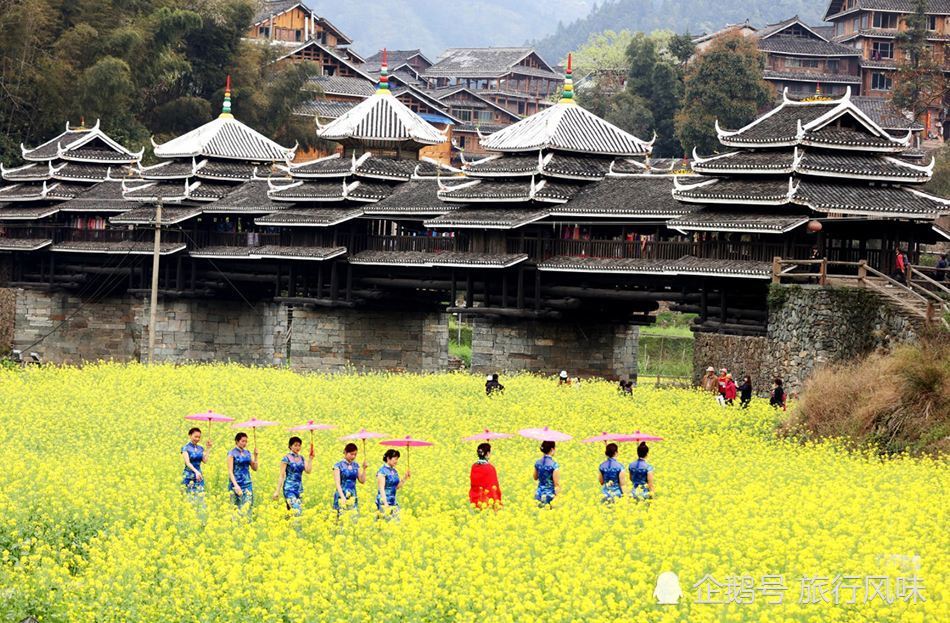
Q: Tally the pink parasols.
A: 9